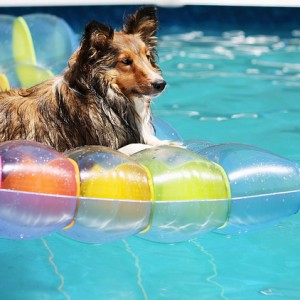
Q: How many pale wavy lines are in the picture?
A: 3